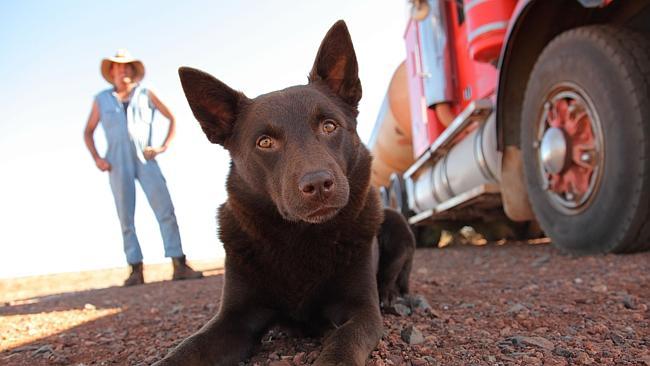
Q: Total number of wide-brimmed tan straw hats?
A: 1